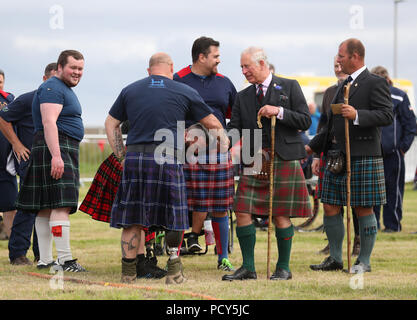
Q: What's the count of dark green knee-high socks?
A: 2